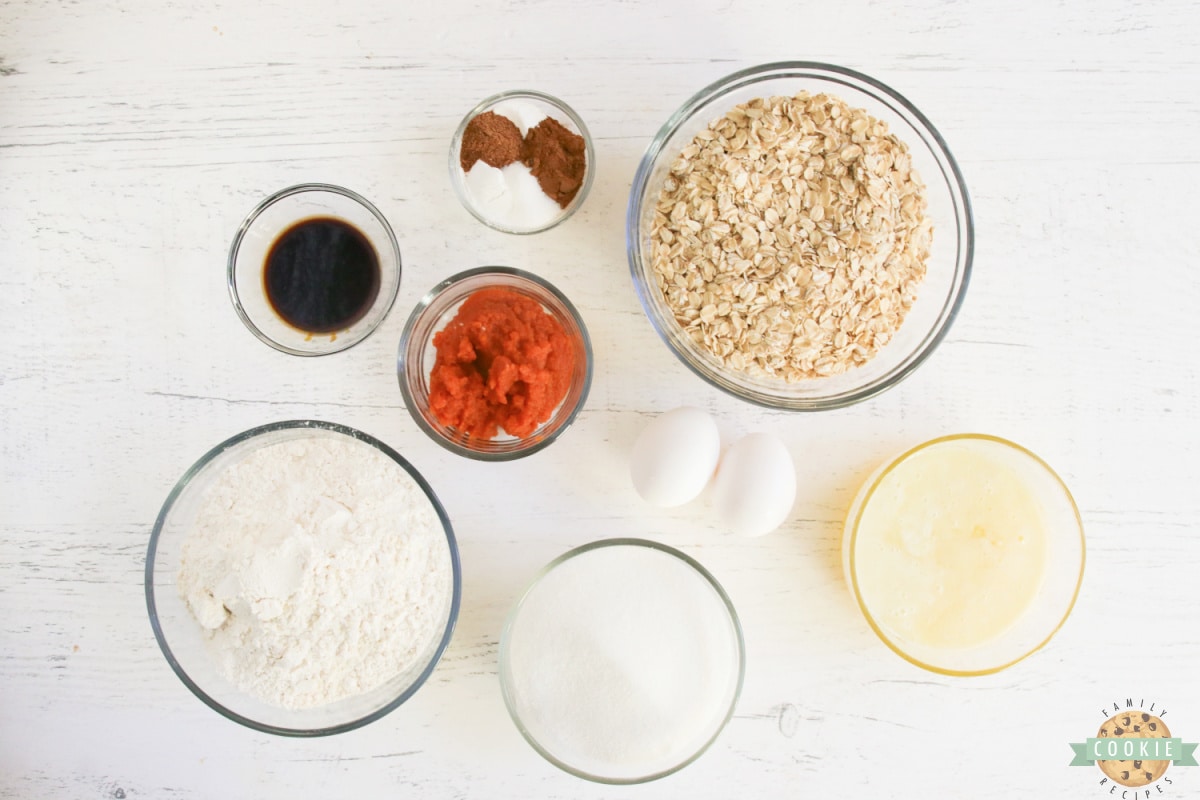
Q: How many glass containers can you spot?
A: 7